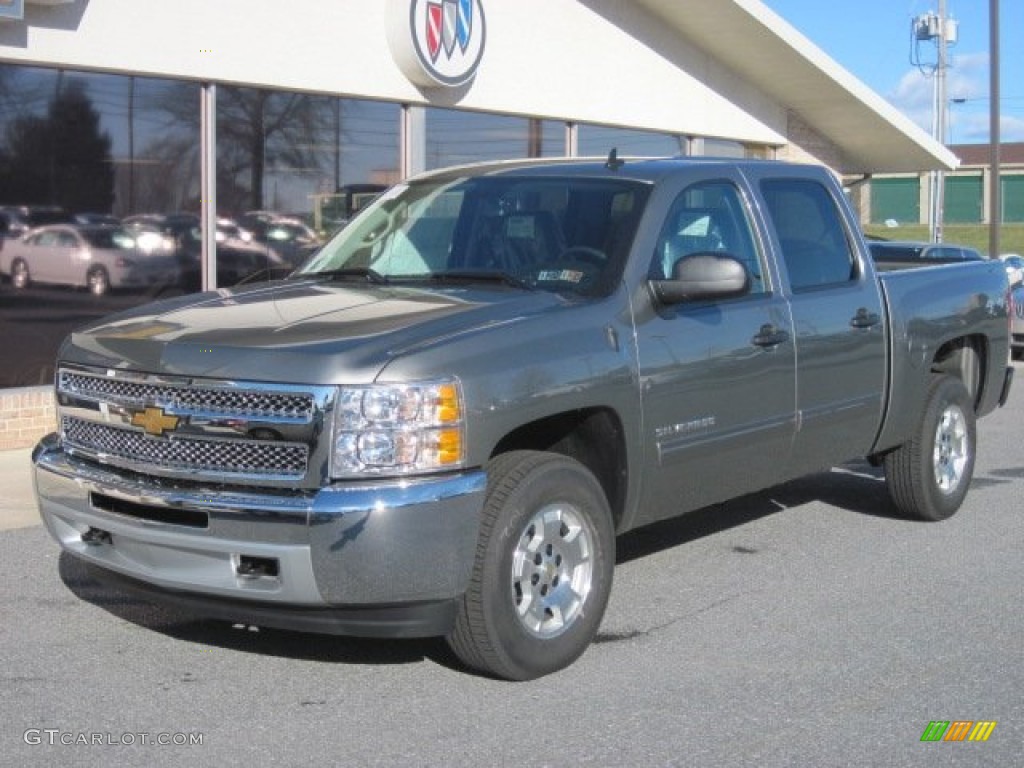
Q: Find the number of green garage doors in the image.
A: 3